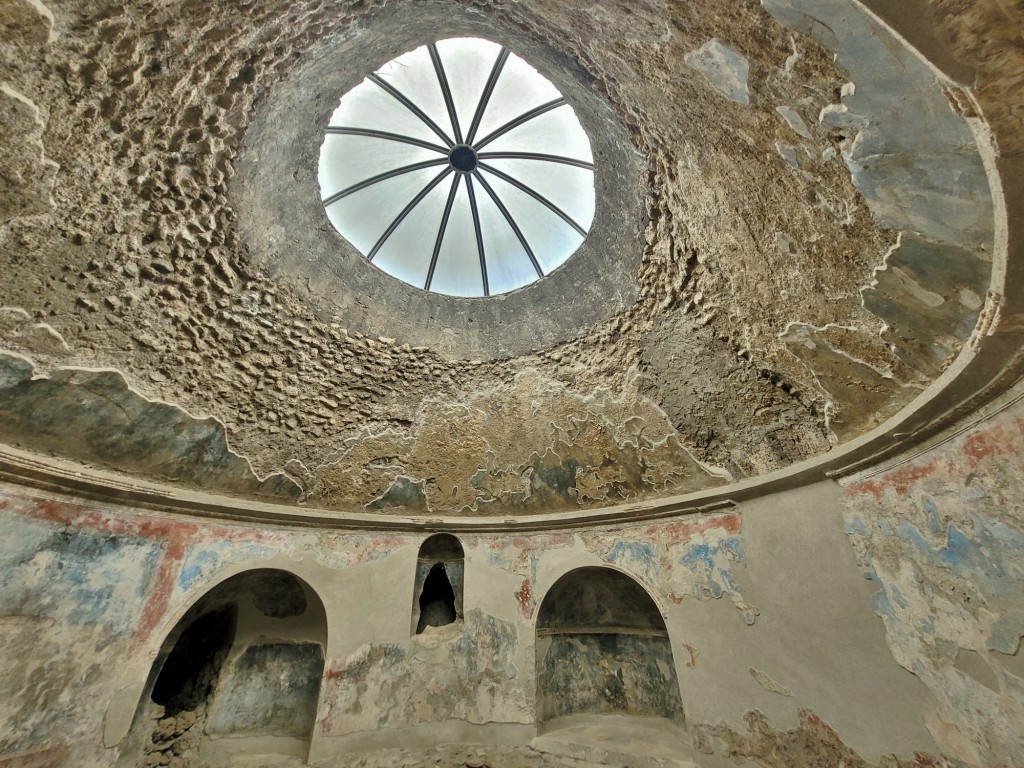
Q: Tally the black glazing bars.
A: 12